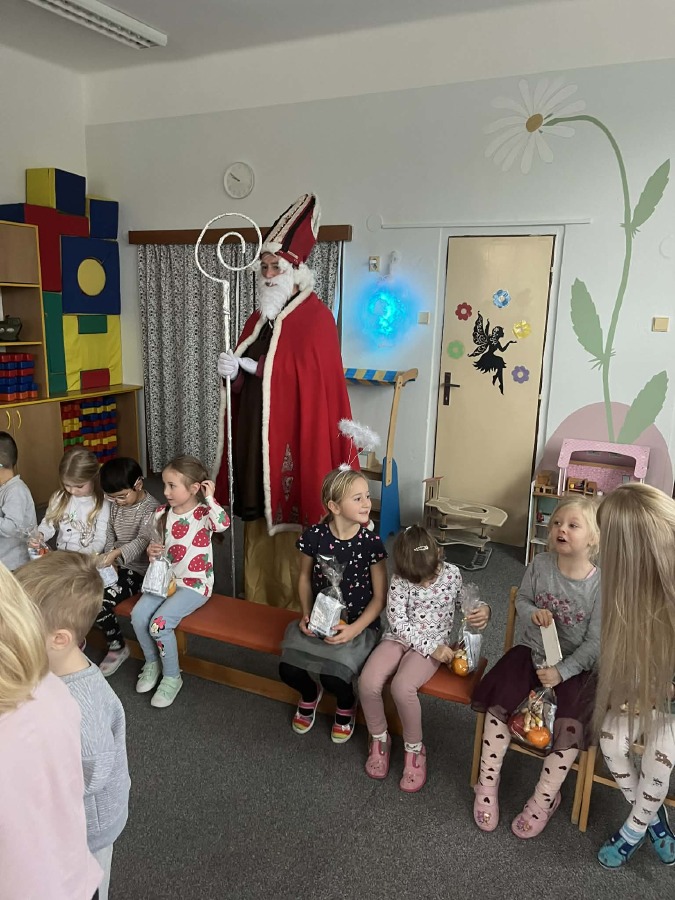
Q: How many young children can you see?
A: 10